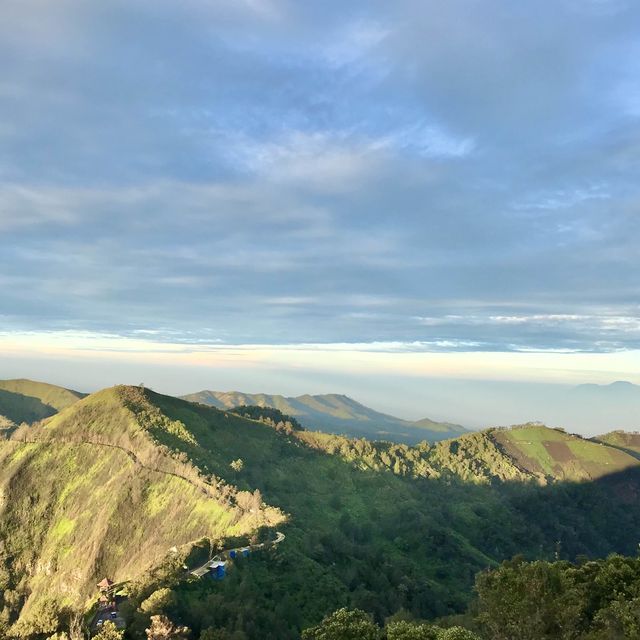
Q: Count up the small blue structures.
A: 3